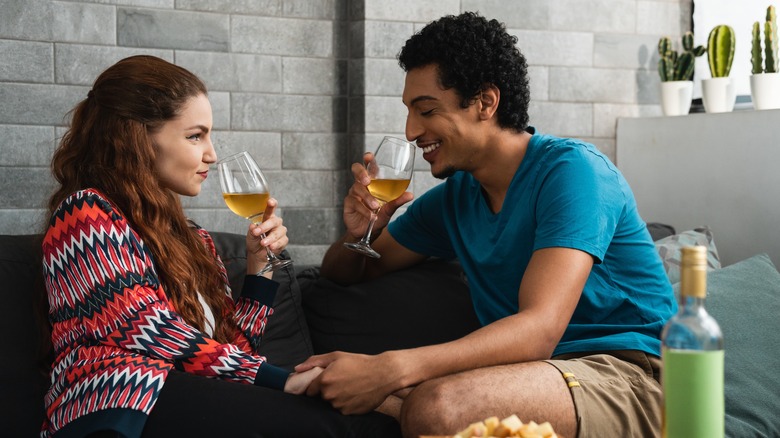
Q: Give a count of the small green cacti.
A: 3